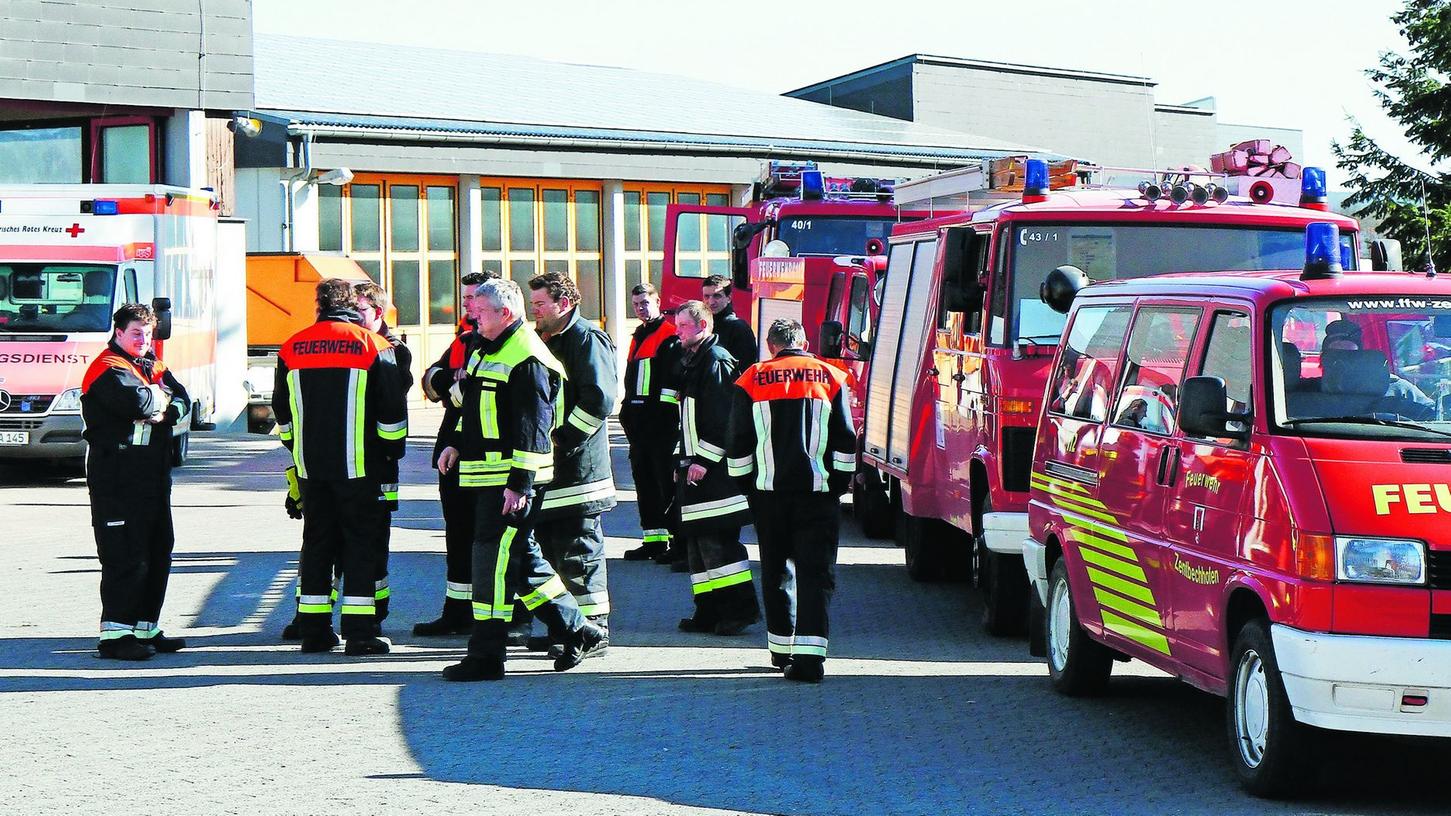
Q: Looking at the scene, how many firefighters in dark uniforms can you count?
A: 10